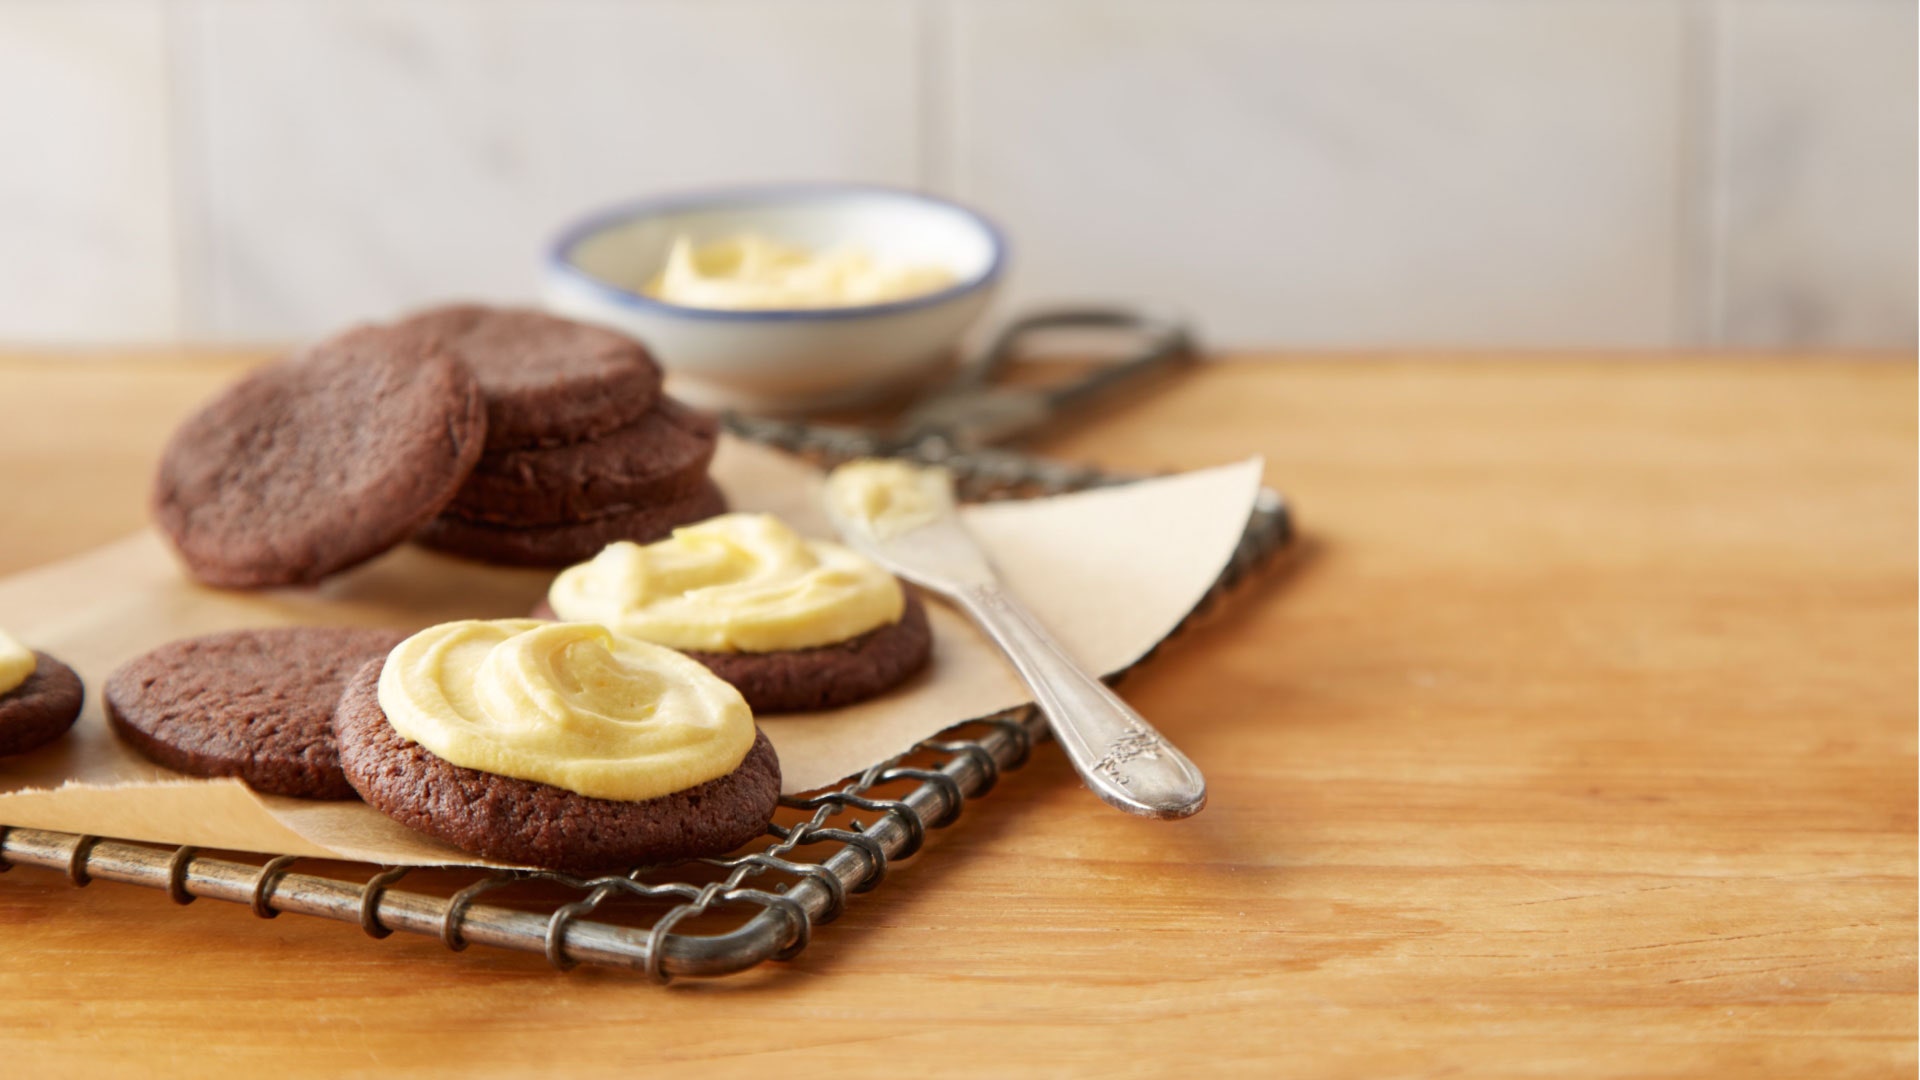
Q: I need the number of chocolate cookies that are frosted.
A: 3